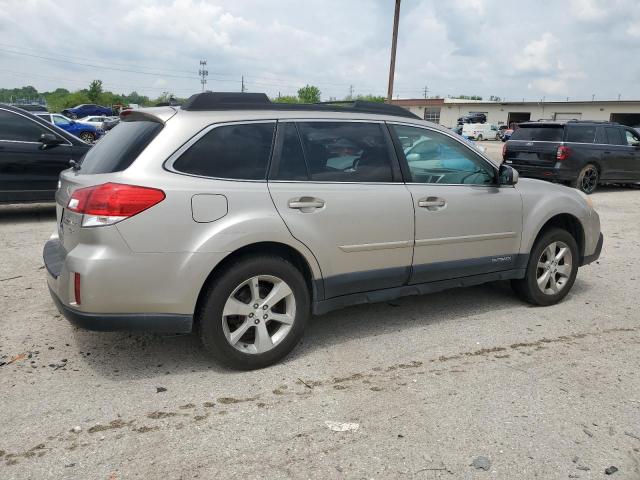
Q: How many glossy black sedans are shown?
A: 1